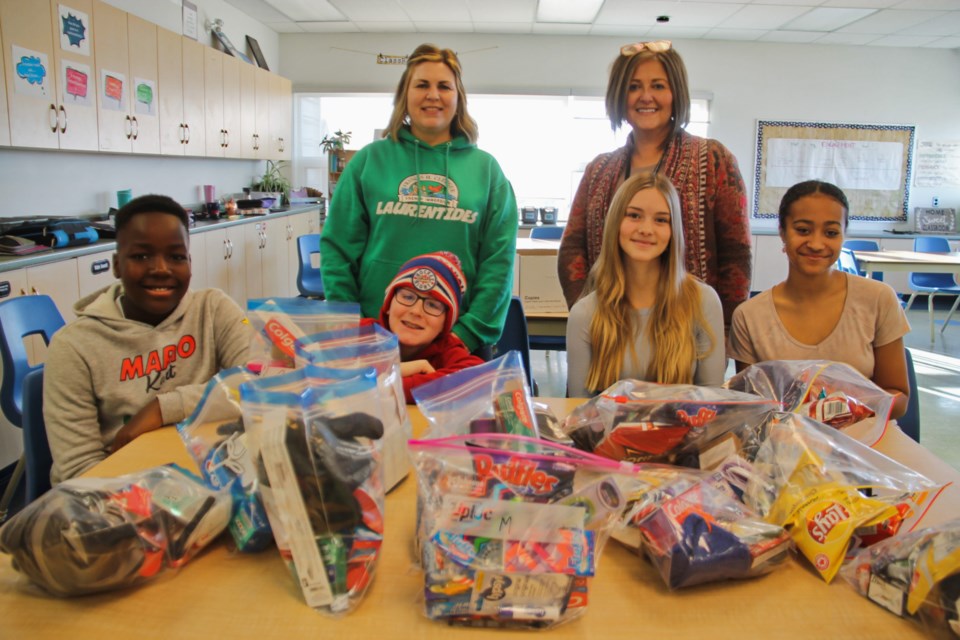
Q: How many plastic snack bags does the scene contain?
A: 12